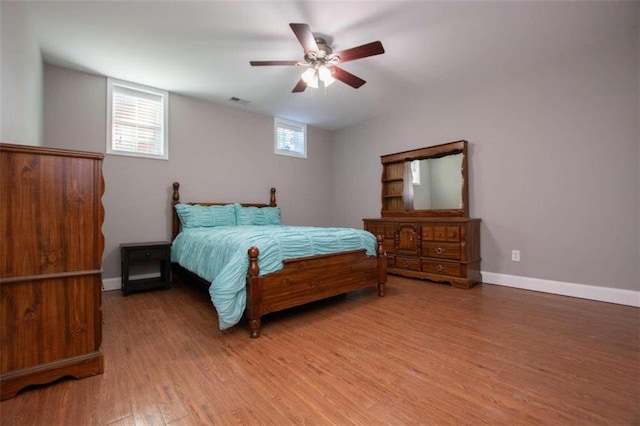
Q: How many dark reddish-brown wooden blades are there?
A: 5